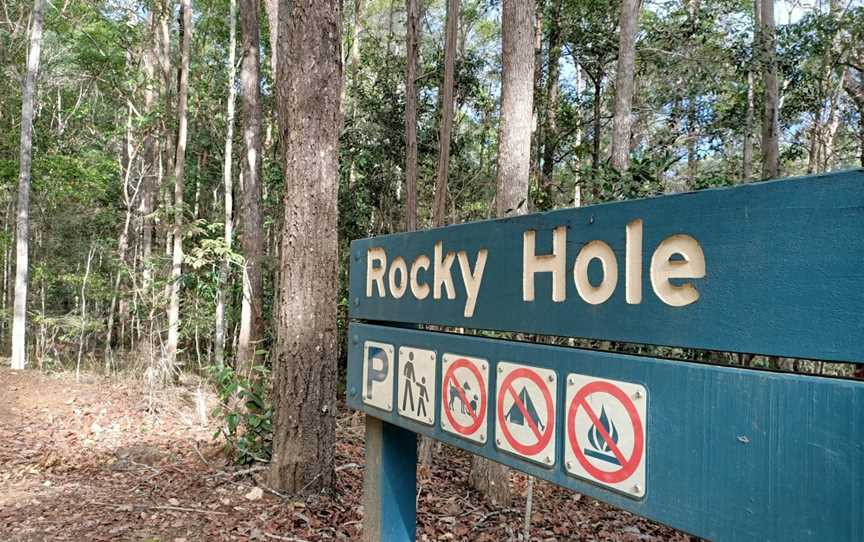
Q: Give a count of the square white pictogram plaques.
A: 5